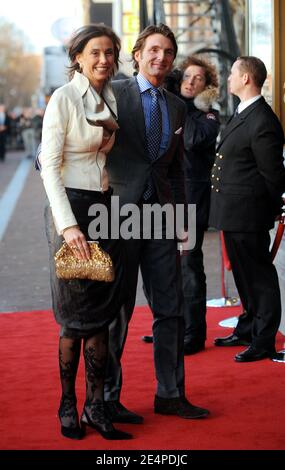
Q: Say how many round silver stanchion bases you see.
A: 3